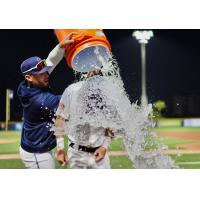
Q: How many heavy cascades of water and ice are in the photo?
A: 1